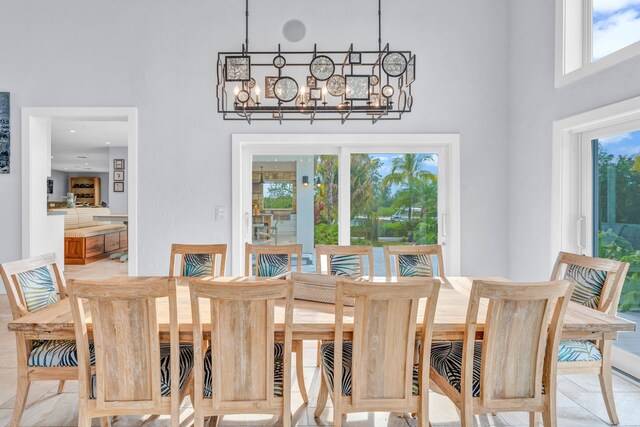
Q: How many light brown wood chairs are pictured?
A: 10